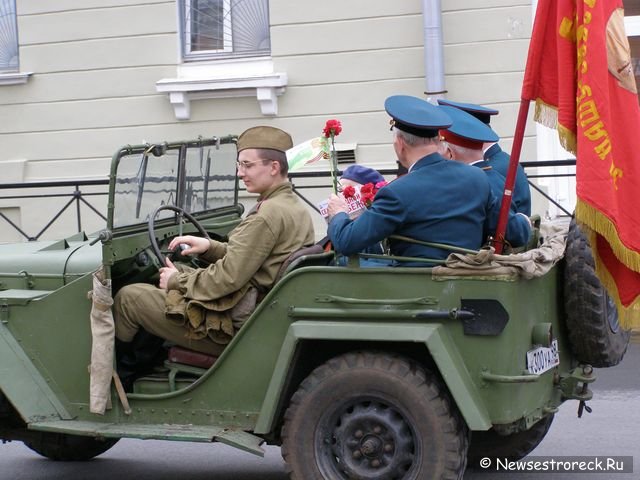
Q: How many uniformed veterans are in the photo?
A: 3